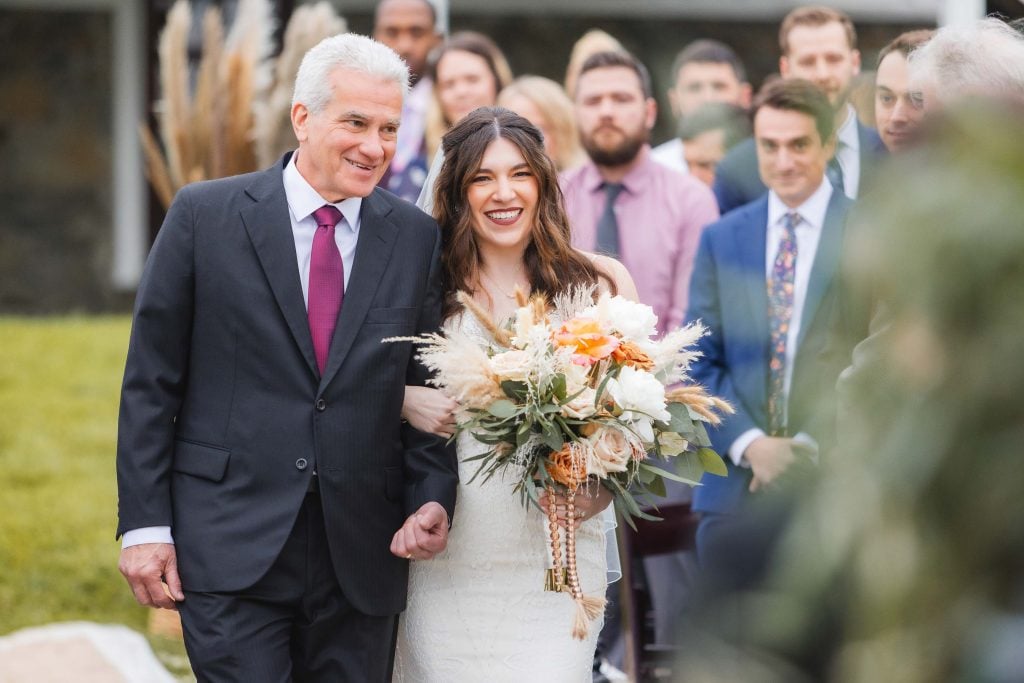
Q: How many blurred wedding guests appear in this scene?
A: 11